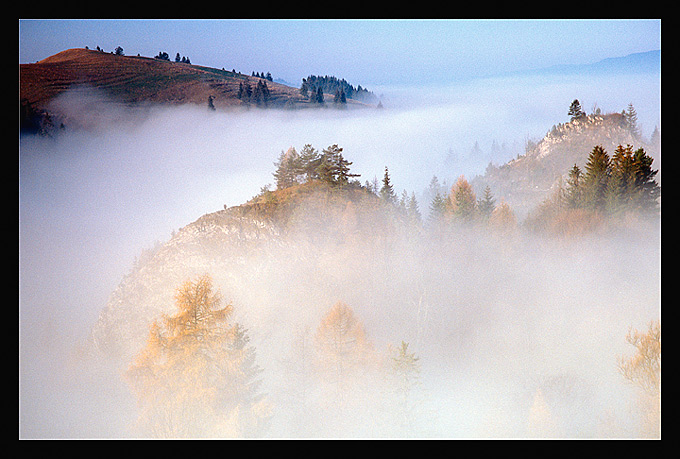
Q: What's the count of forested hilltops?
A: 3